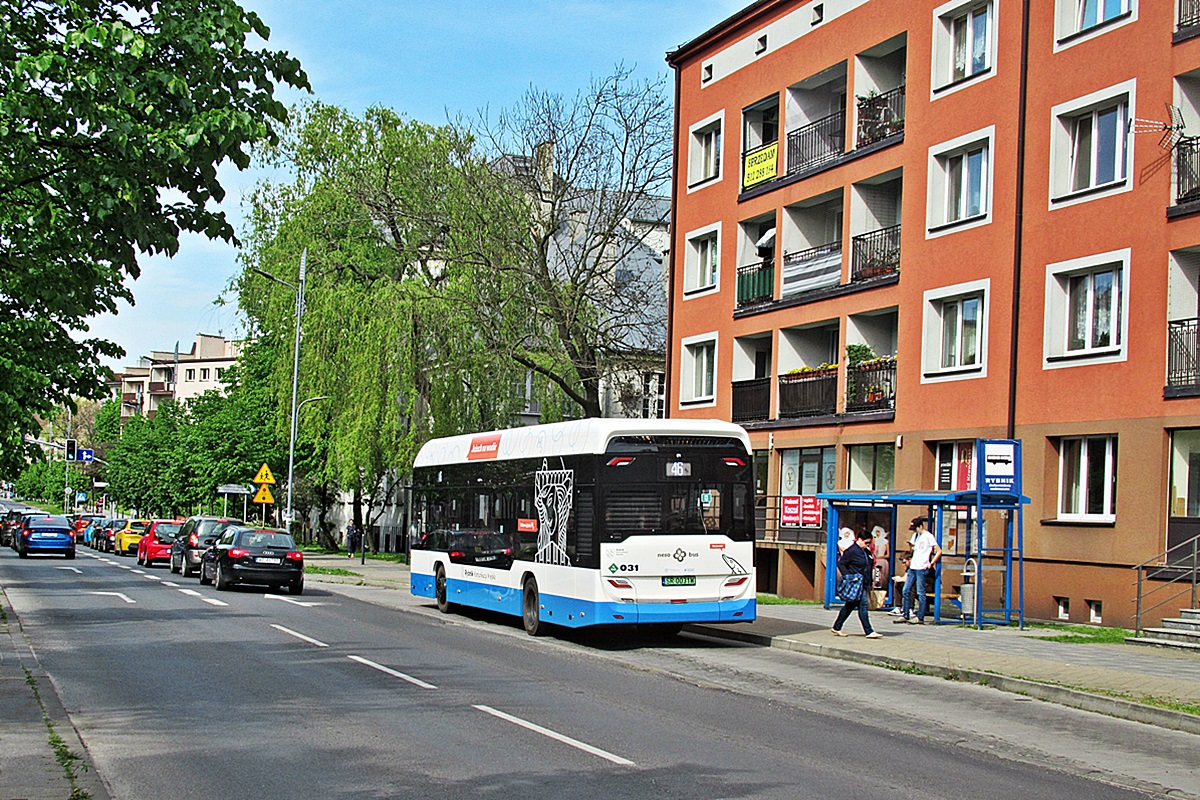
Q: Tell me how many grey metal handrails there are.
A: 1